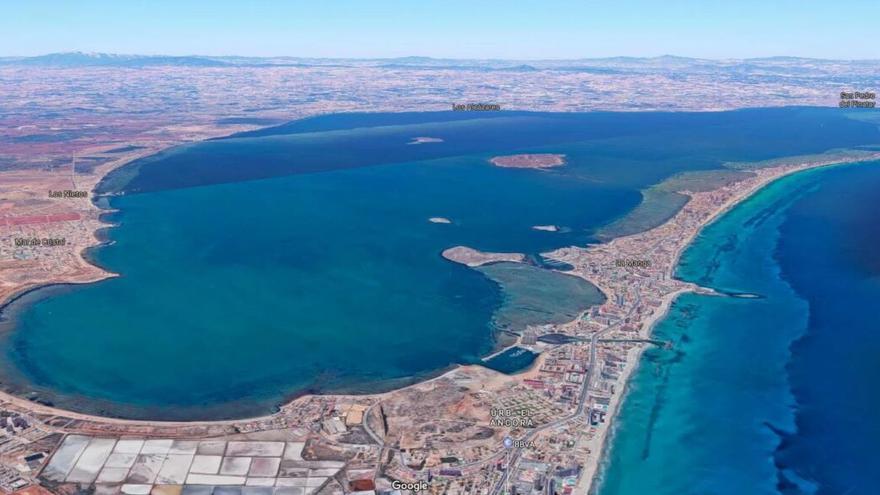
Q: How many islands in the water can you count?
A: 5